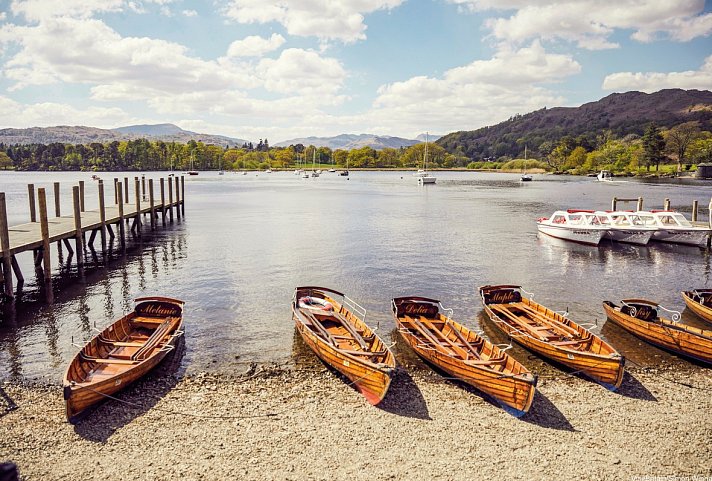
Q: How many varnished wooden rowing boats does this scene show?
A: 6